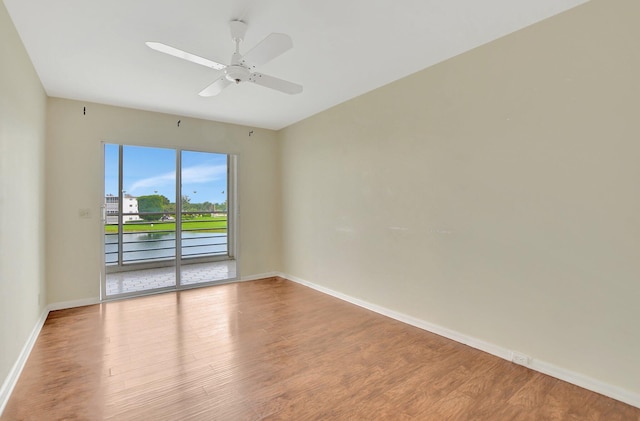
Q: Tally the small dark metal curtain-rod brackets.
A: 3